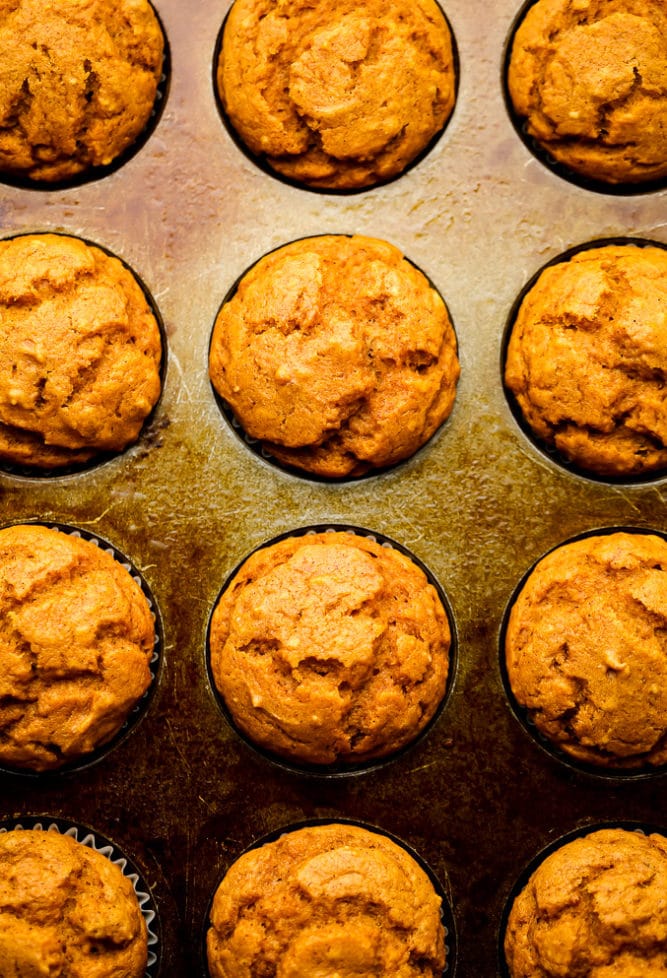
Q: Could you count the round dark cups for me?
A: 12